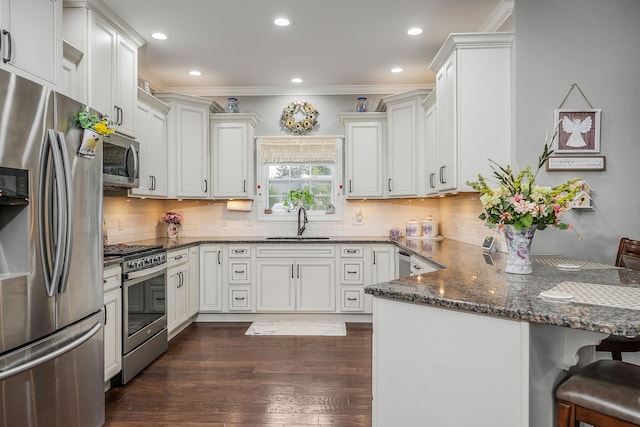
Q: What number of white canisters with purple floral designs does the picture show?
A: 2